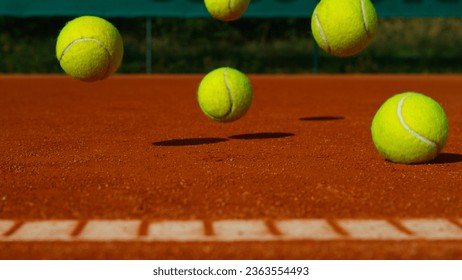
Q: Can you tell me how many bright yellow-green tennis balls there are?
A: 5